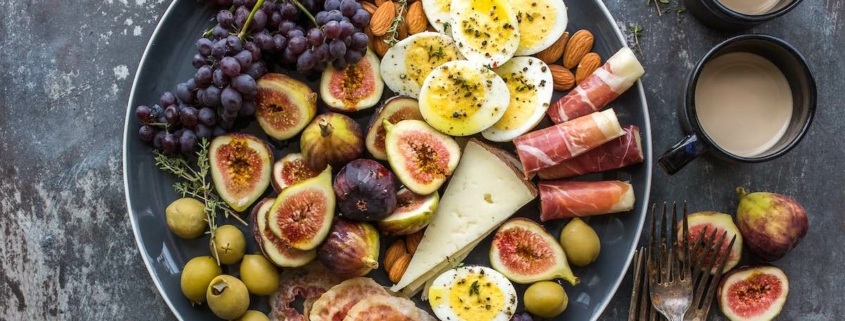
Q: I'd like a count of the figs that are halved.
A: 12